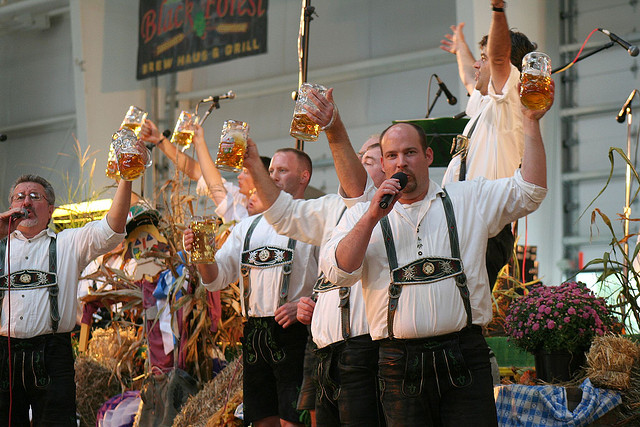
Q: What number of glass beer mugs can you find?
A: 8